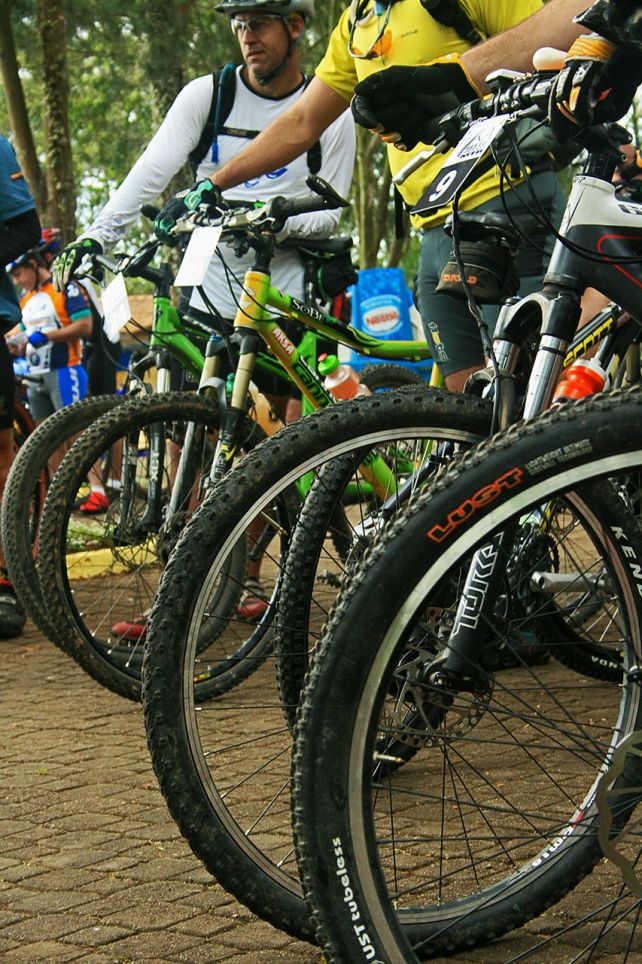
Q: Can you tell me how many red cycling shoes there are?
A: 3